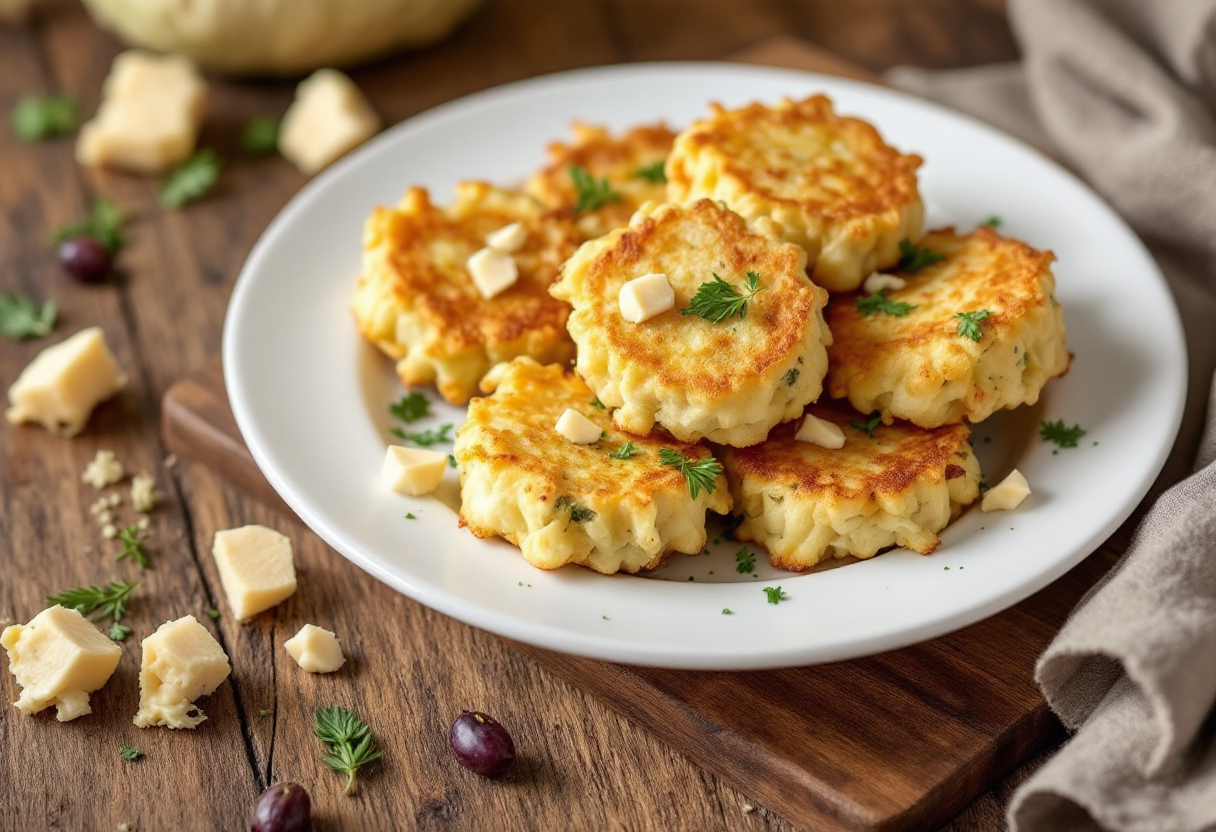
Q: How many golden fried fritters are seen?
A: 7